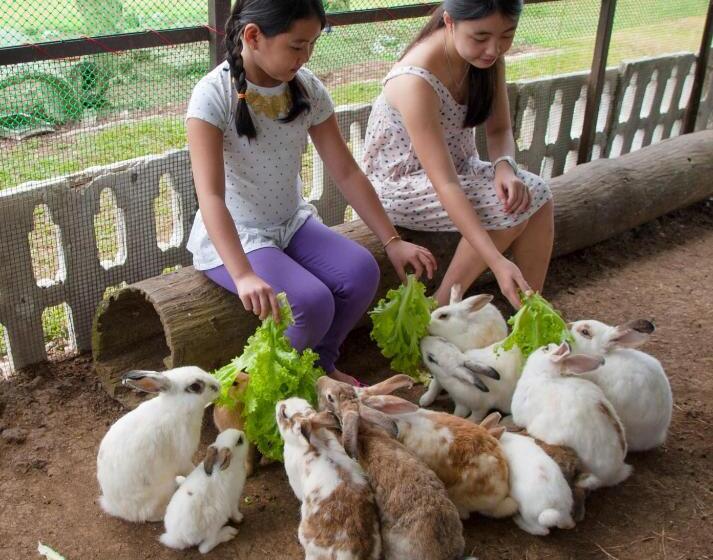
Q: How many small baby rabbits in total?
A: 1